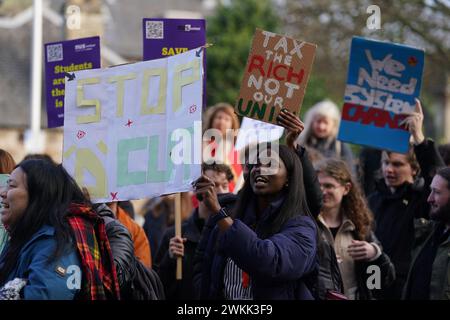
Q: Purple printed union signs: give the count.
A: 2